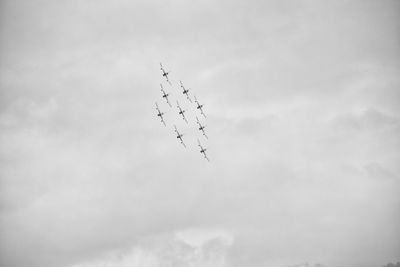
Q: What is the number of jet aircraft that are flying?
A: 9